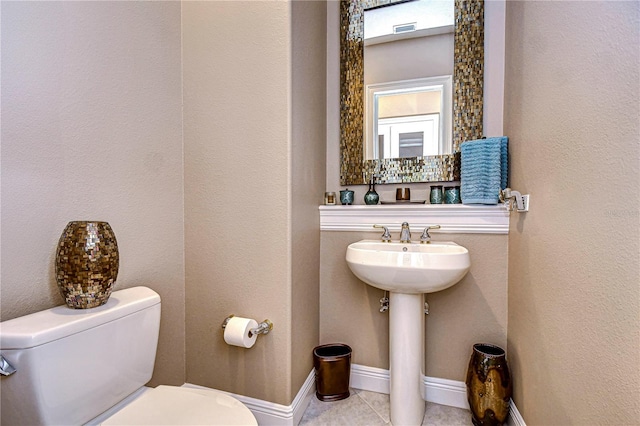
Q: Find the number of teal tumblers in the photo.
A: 2